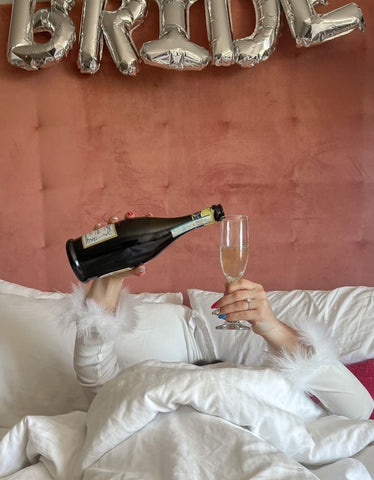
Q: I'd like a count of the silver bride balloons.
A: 5